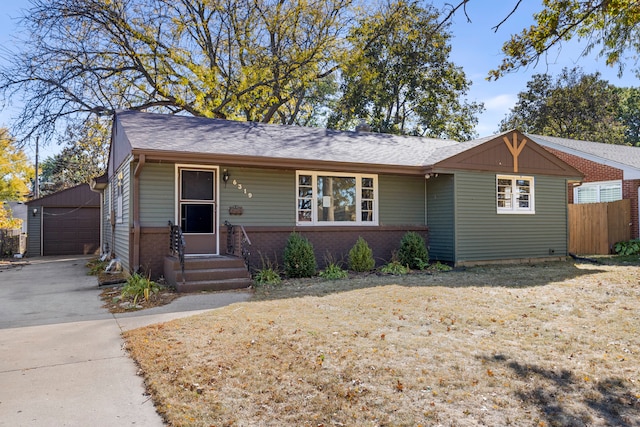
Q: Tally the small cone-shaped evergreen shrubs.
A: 3